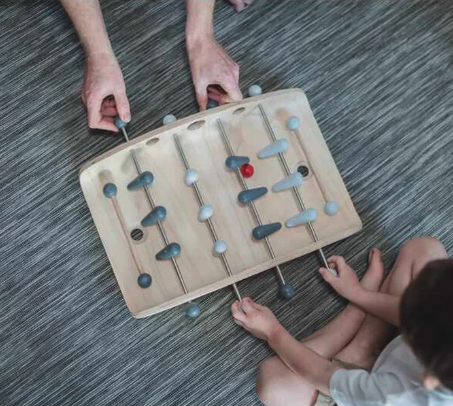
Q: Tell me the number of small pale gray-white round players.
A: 3